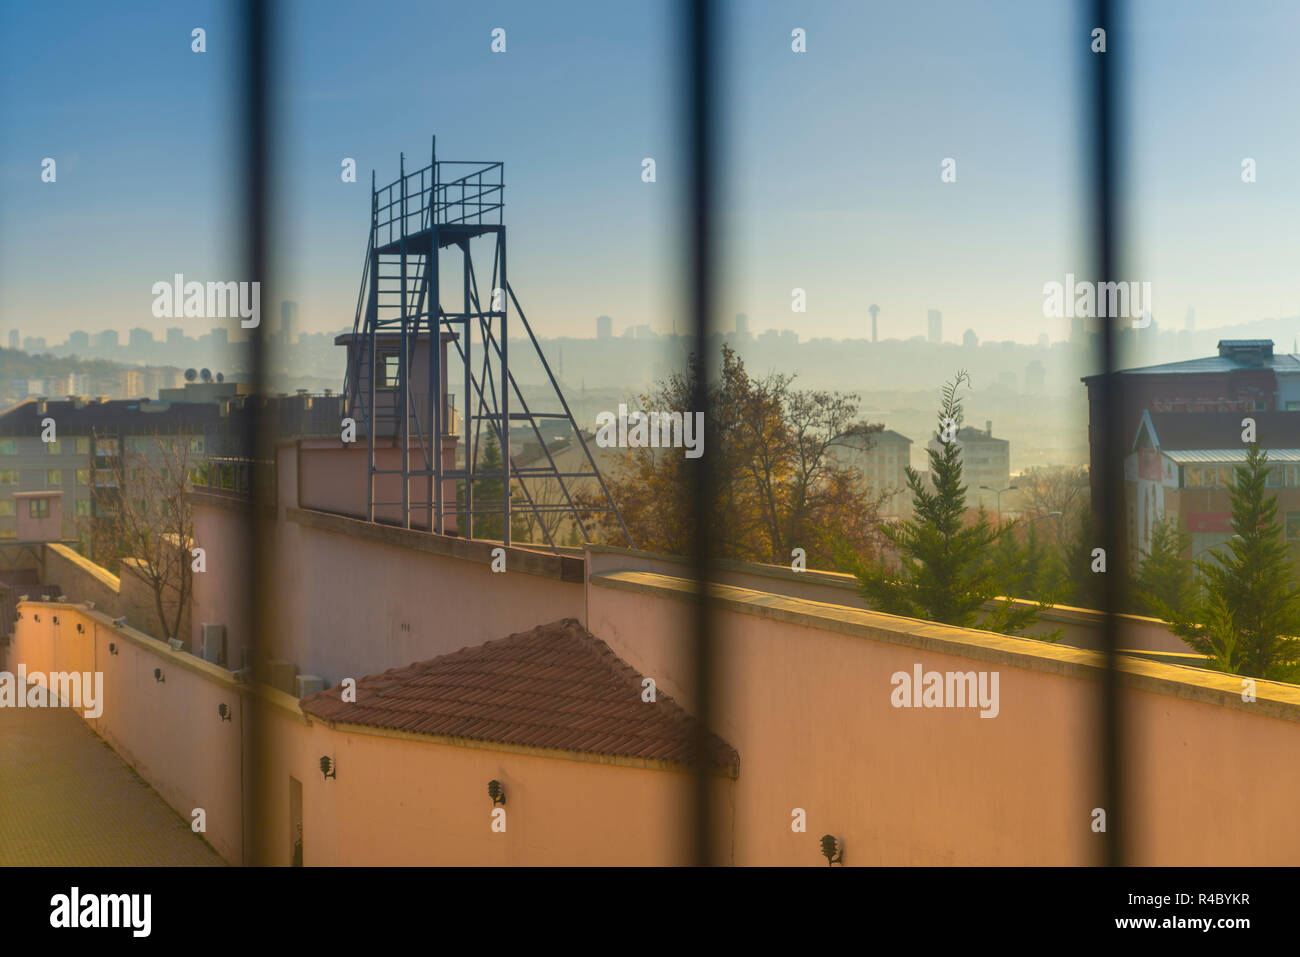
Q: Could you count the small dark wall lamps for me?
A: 10